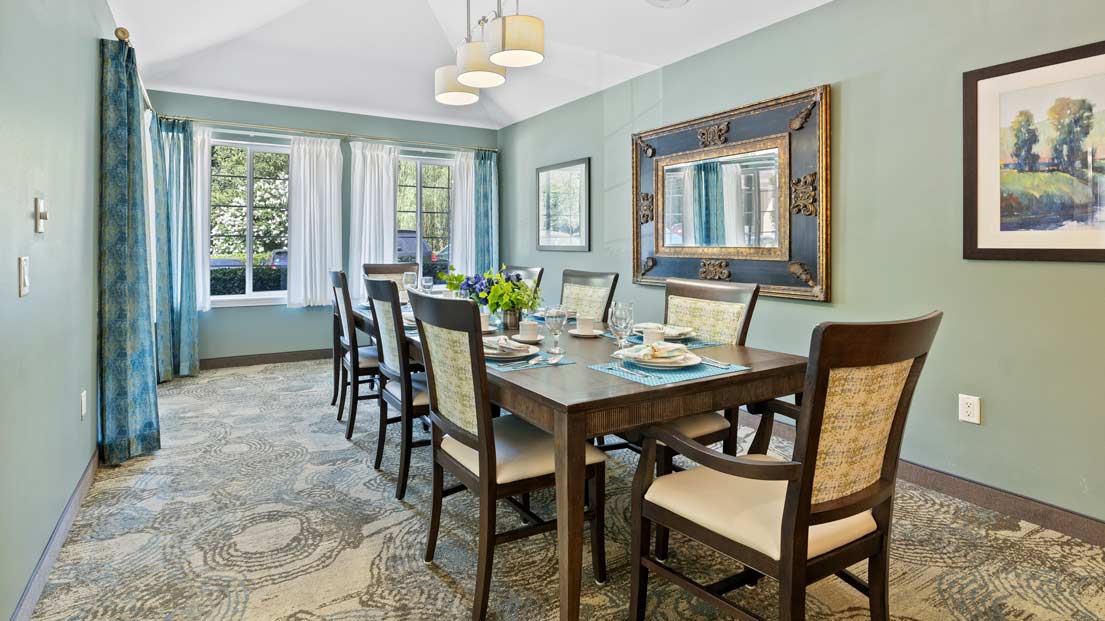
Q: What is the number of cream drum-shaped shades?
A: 3